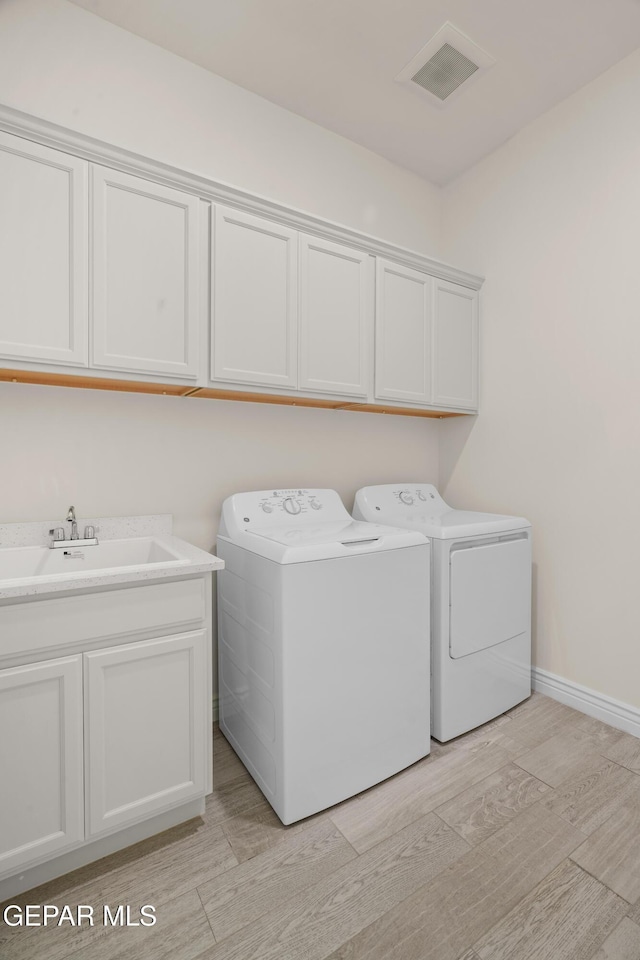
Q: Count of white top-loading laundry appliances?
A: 1